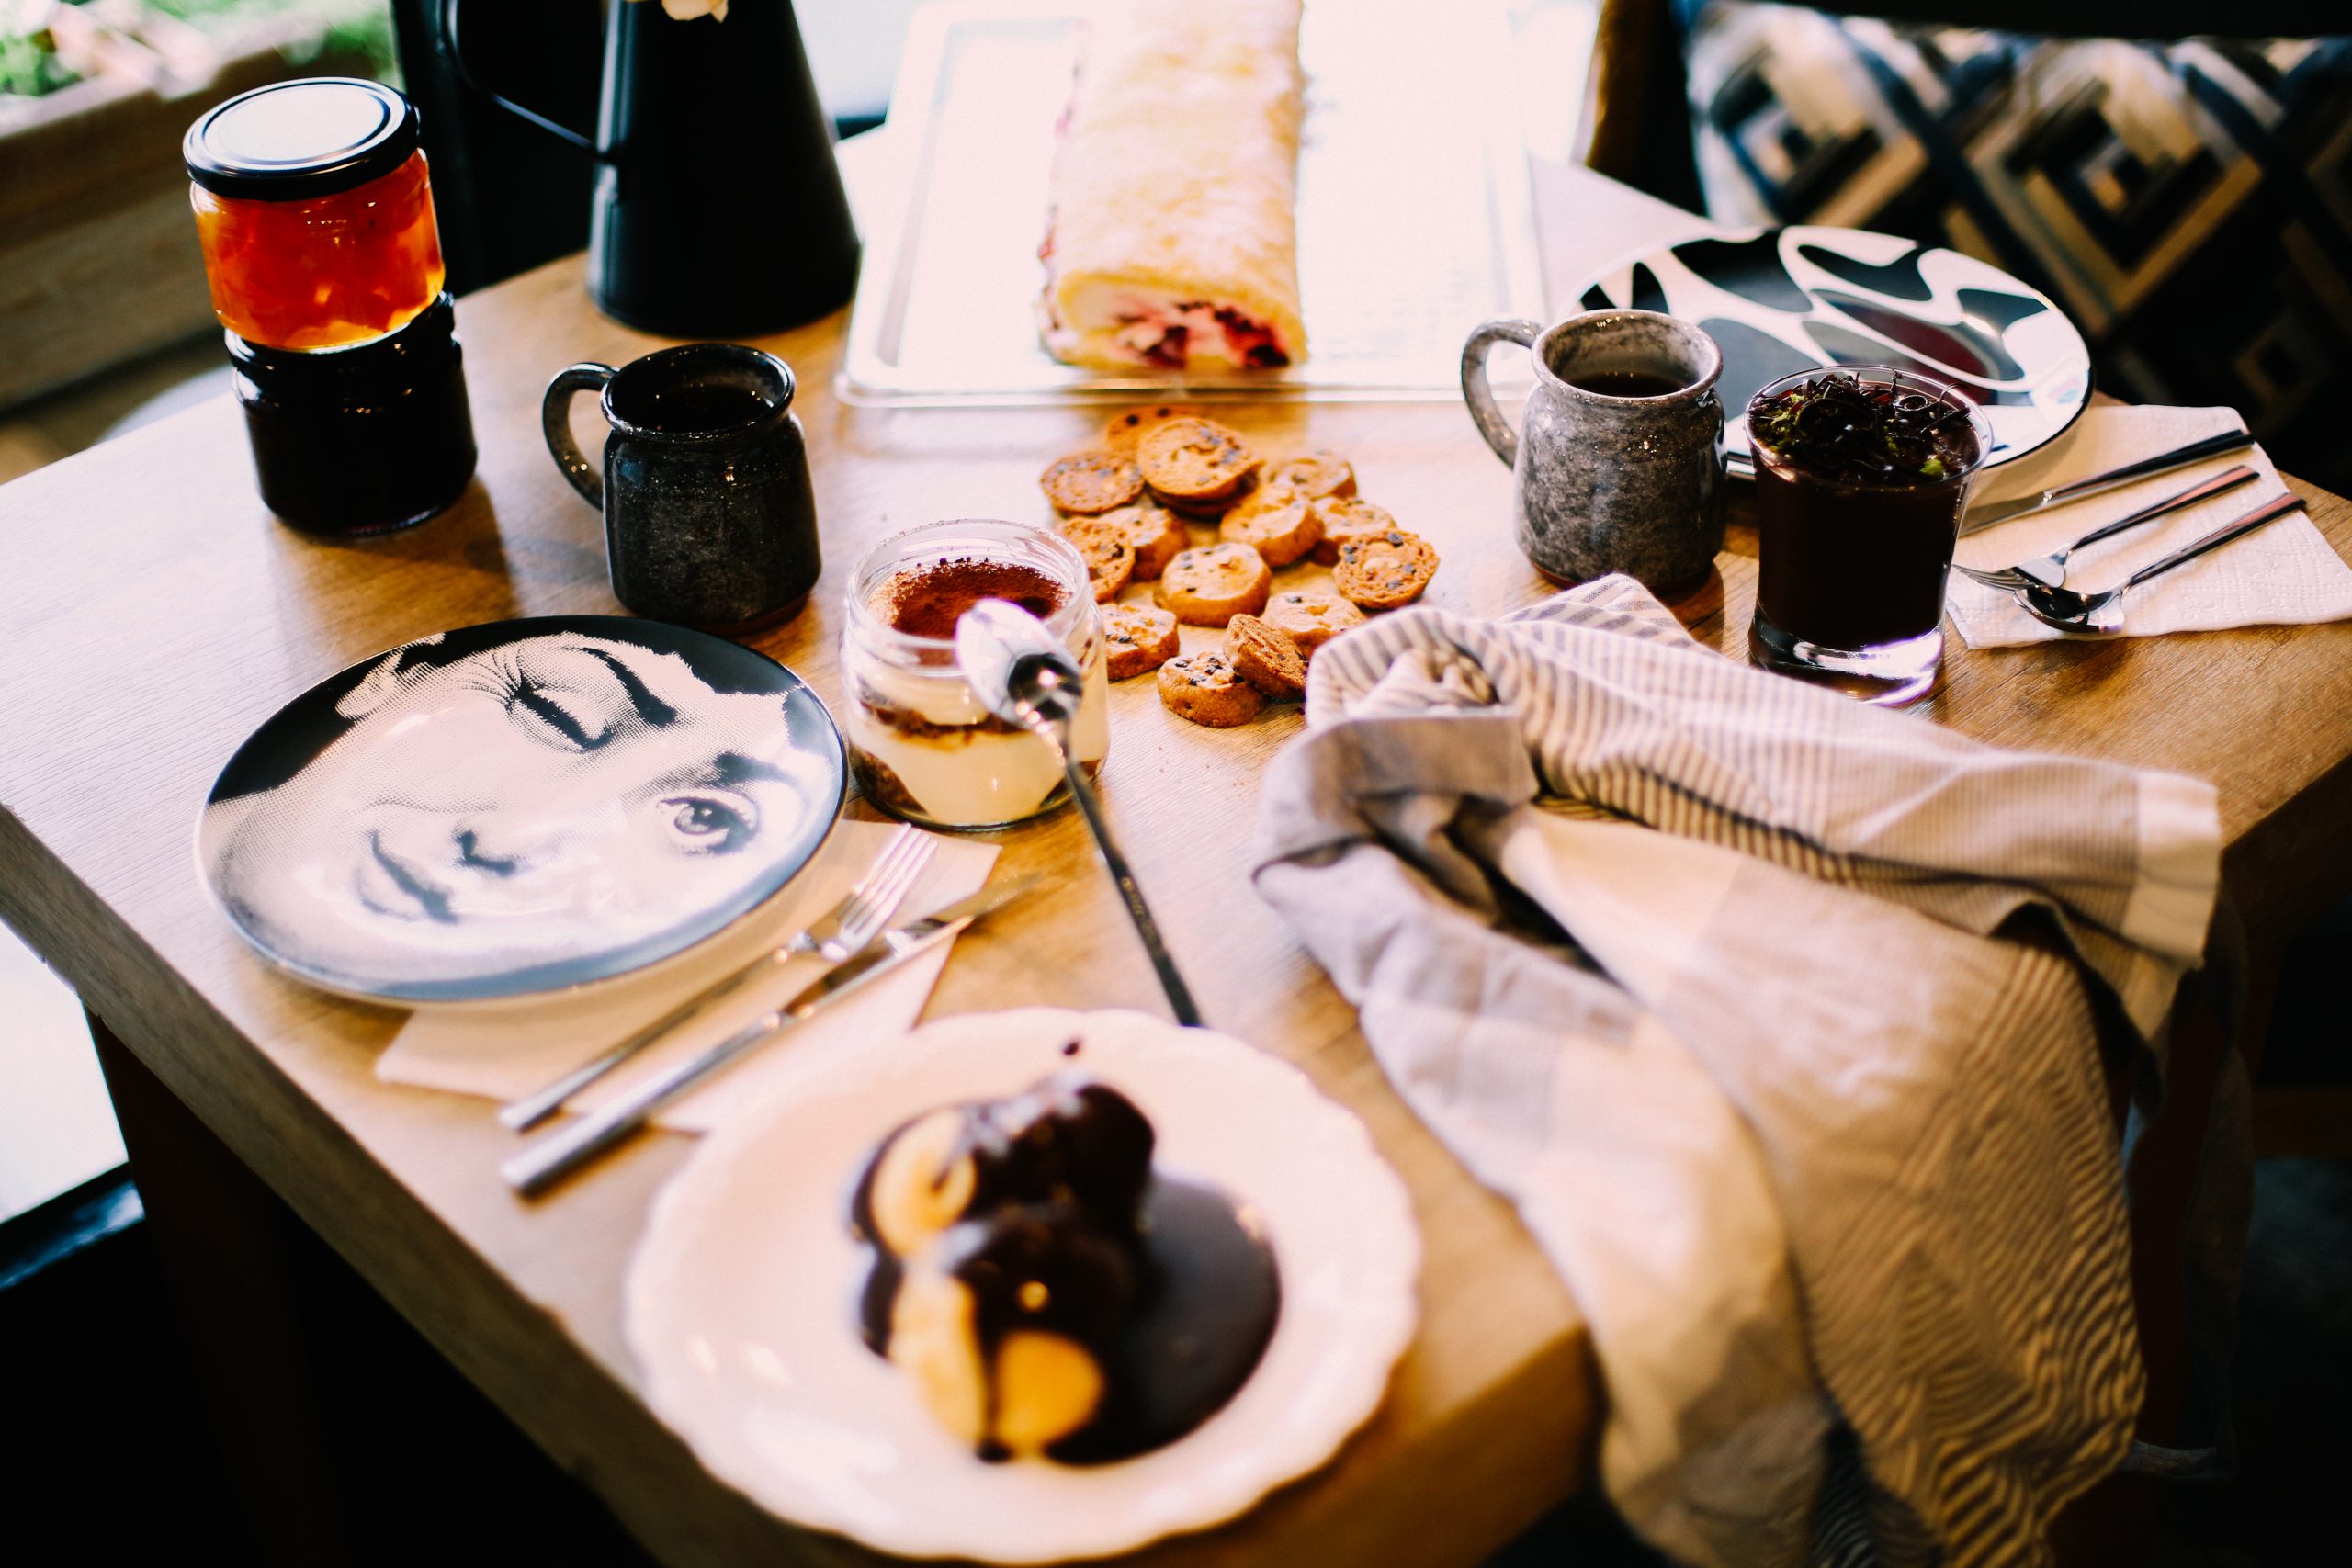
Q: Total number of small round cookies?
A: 15